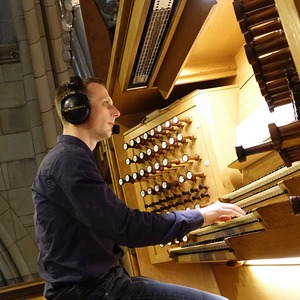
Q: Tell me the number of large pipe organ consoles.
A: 1